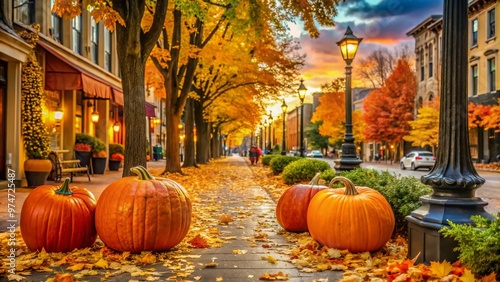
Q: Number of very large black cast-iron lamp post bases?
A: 1